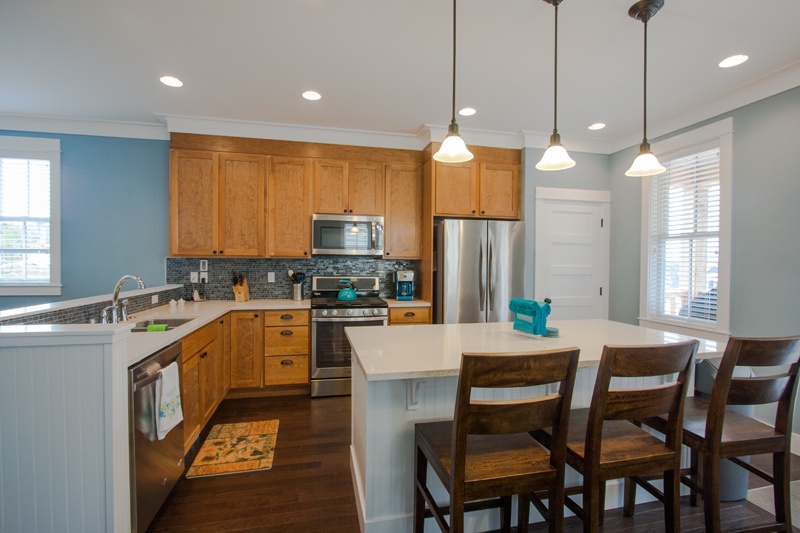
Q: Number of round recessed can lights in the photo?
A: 5